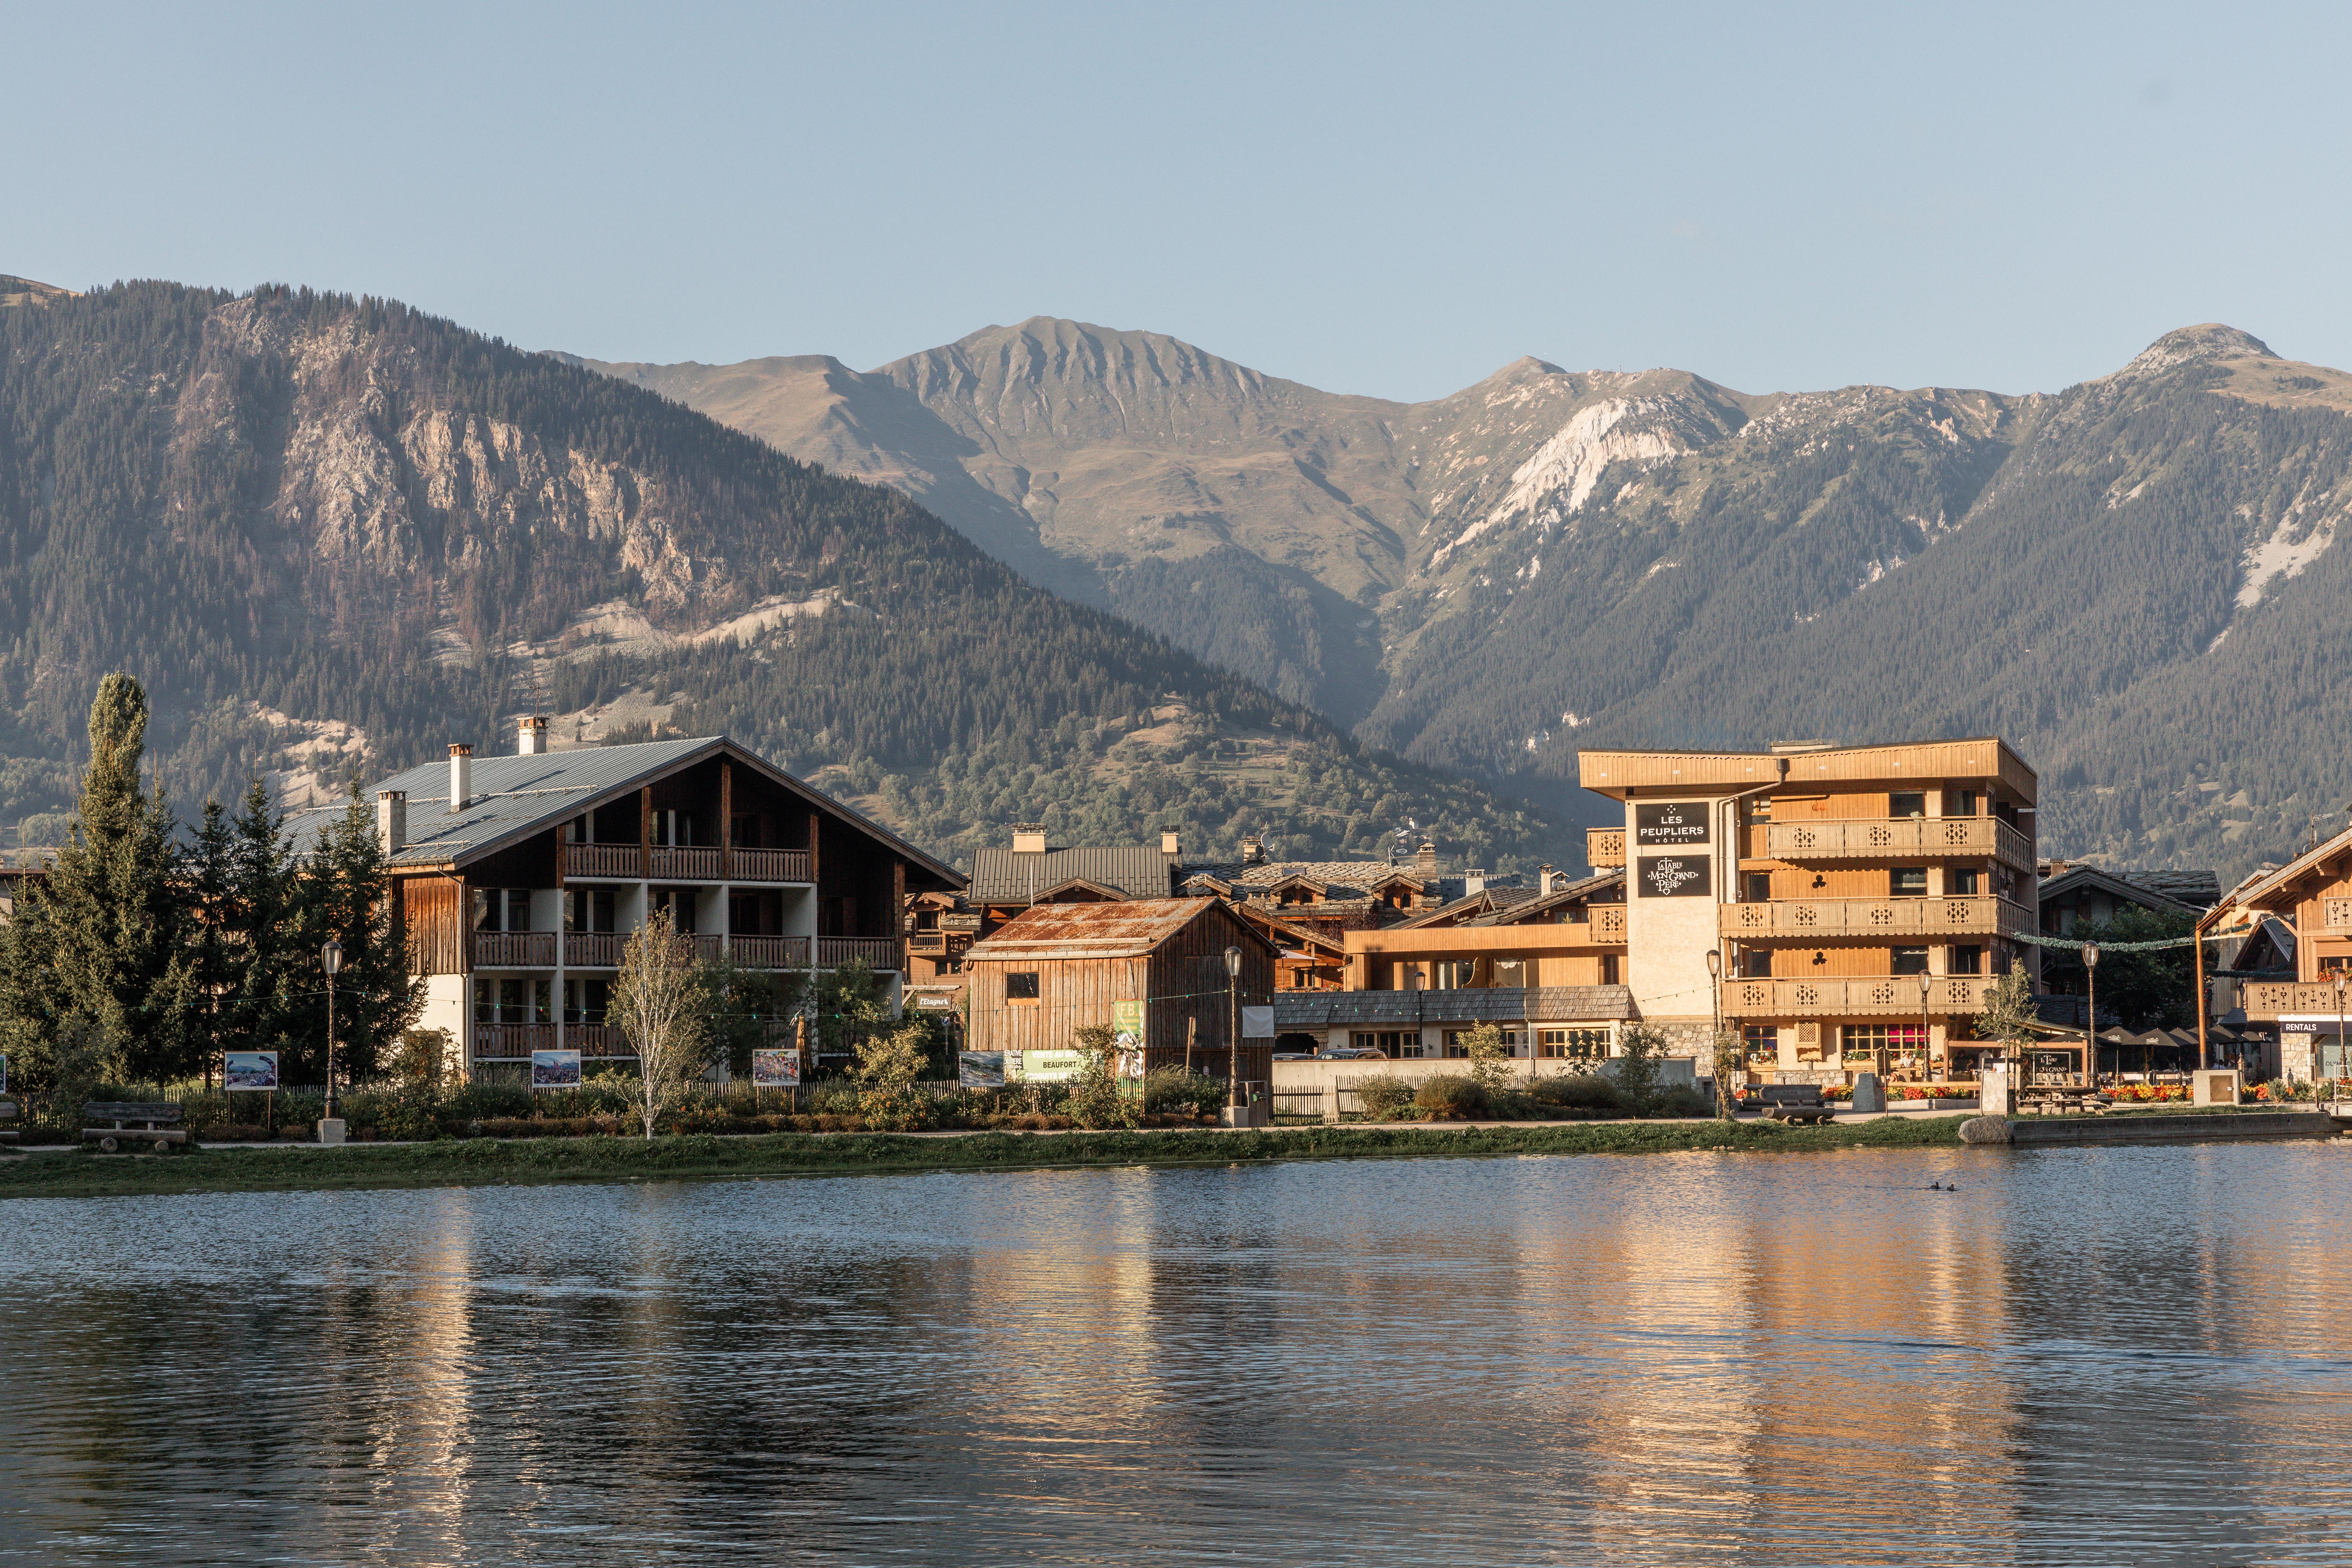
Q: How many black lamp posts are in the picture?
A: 7